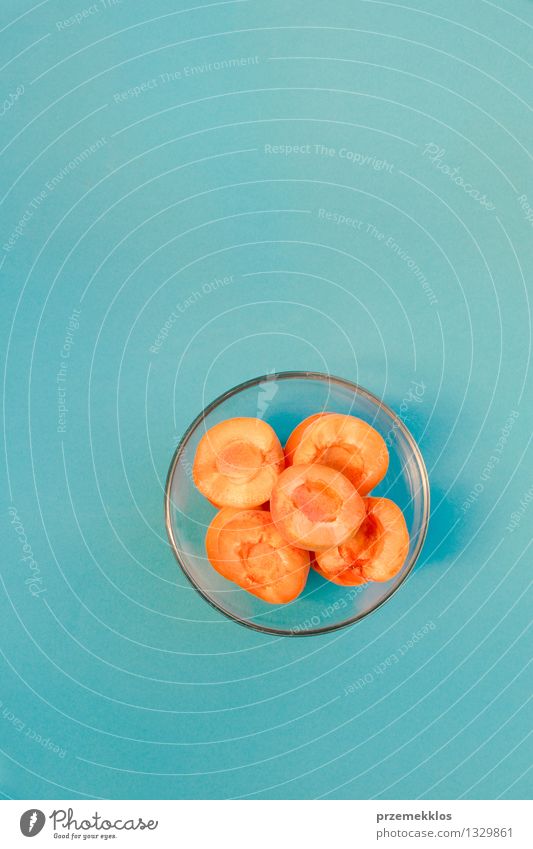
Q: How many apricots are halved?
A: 5